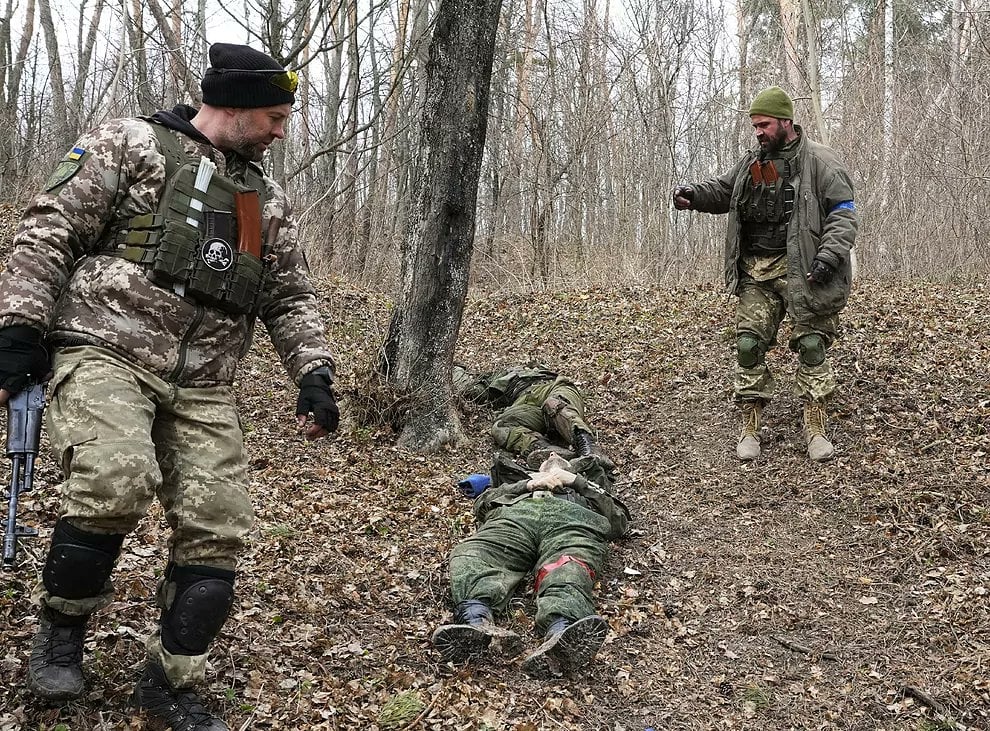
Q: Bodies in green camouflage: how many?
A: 2